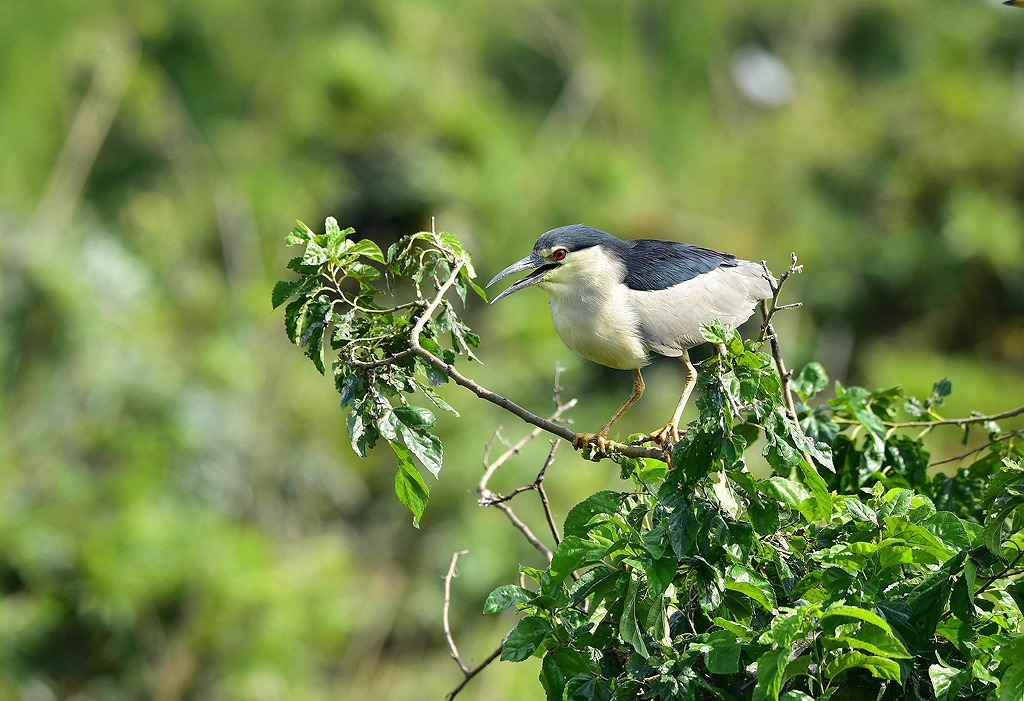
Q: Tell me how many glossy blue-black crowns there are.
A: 1